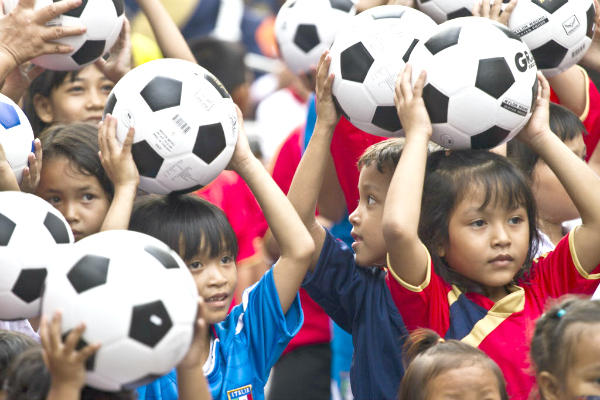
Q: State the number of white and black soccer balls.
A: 9